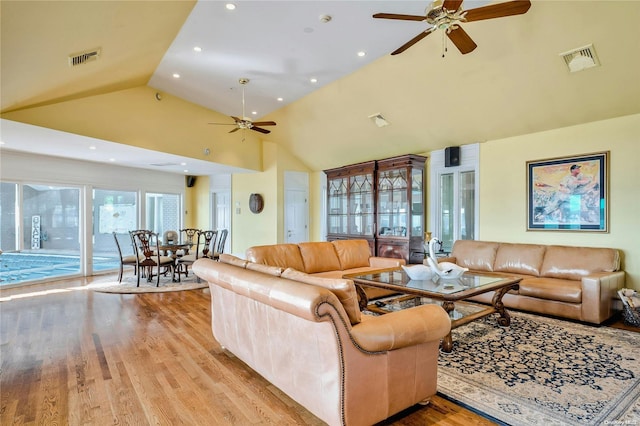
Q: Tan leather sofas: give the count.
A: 3